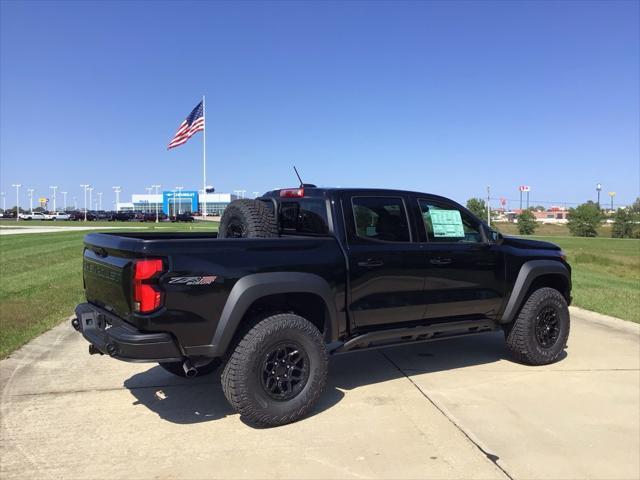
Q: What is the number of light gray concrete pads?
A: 4